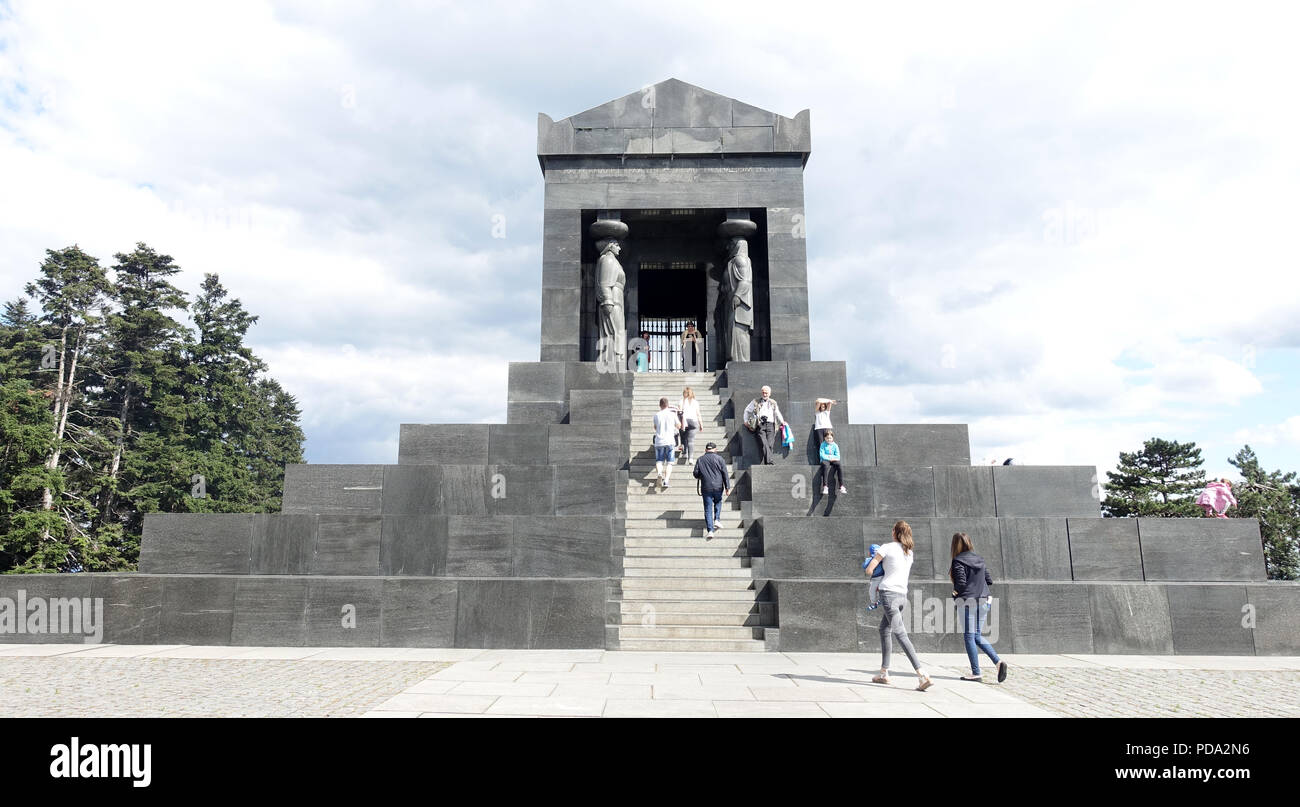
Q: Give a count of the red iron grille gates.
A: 0